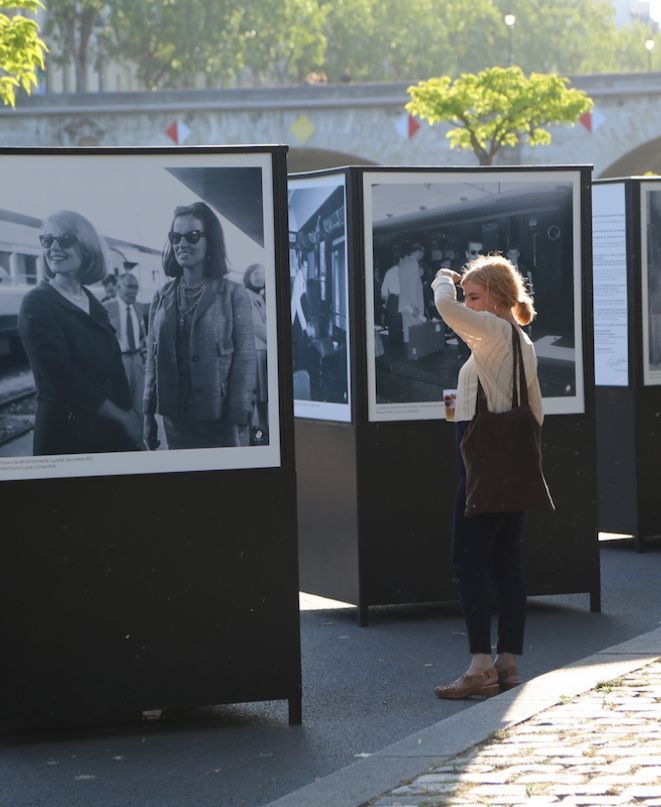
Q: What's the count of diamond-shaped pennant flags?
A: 4